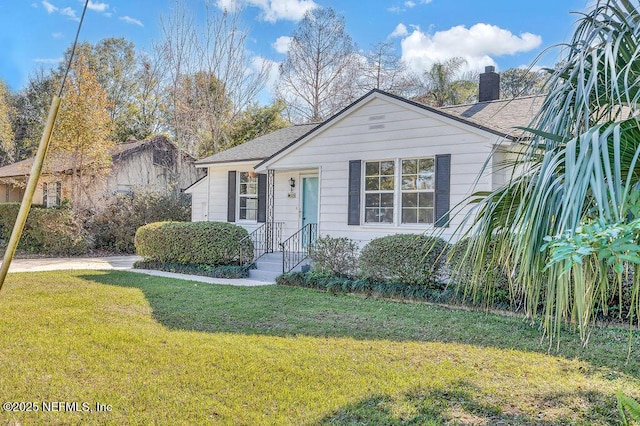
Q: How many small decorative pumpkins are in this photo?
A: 0